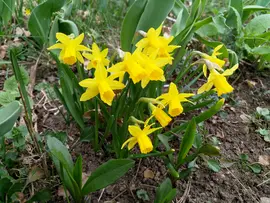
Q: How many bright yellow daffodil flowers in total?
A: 12